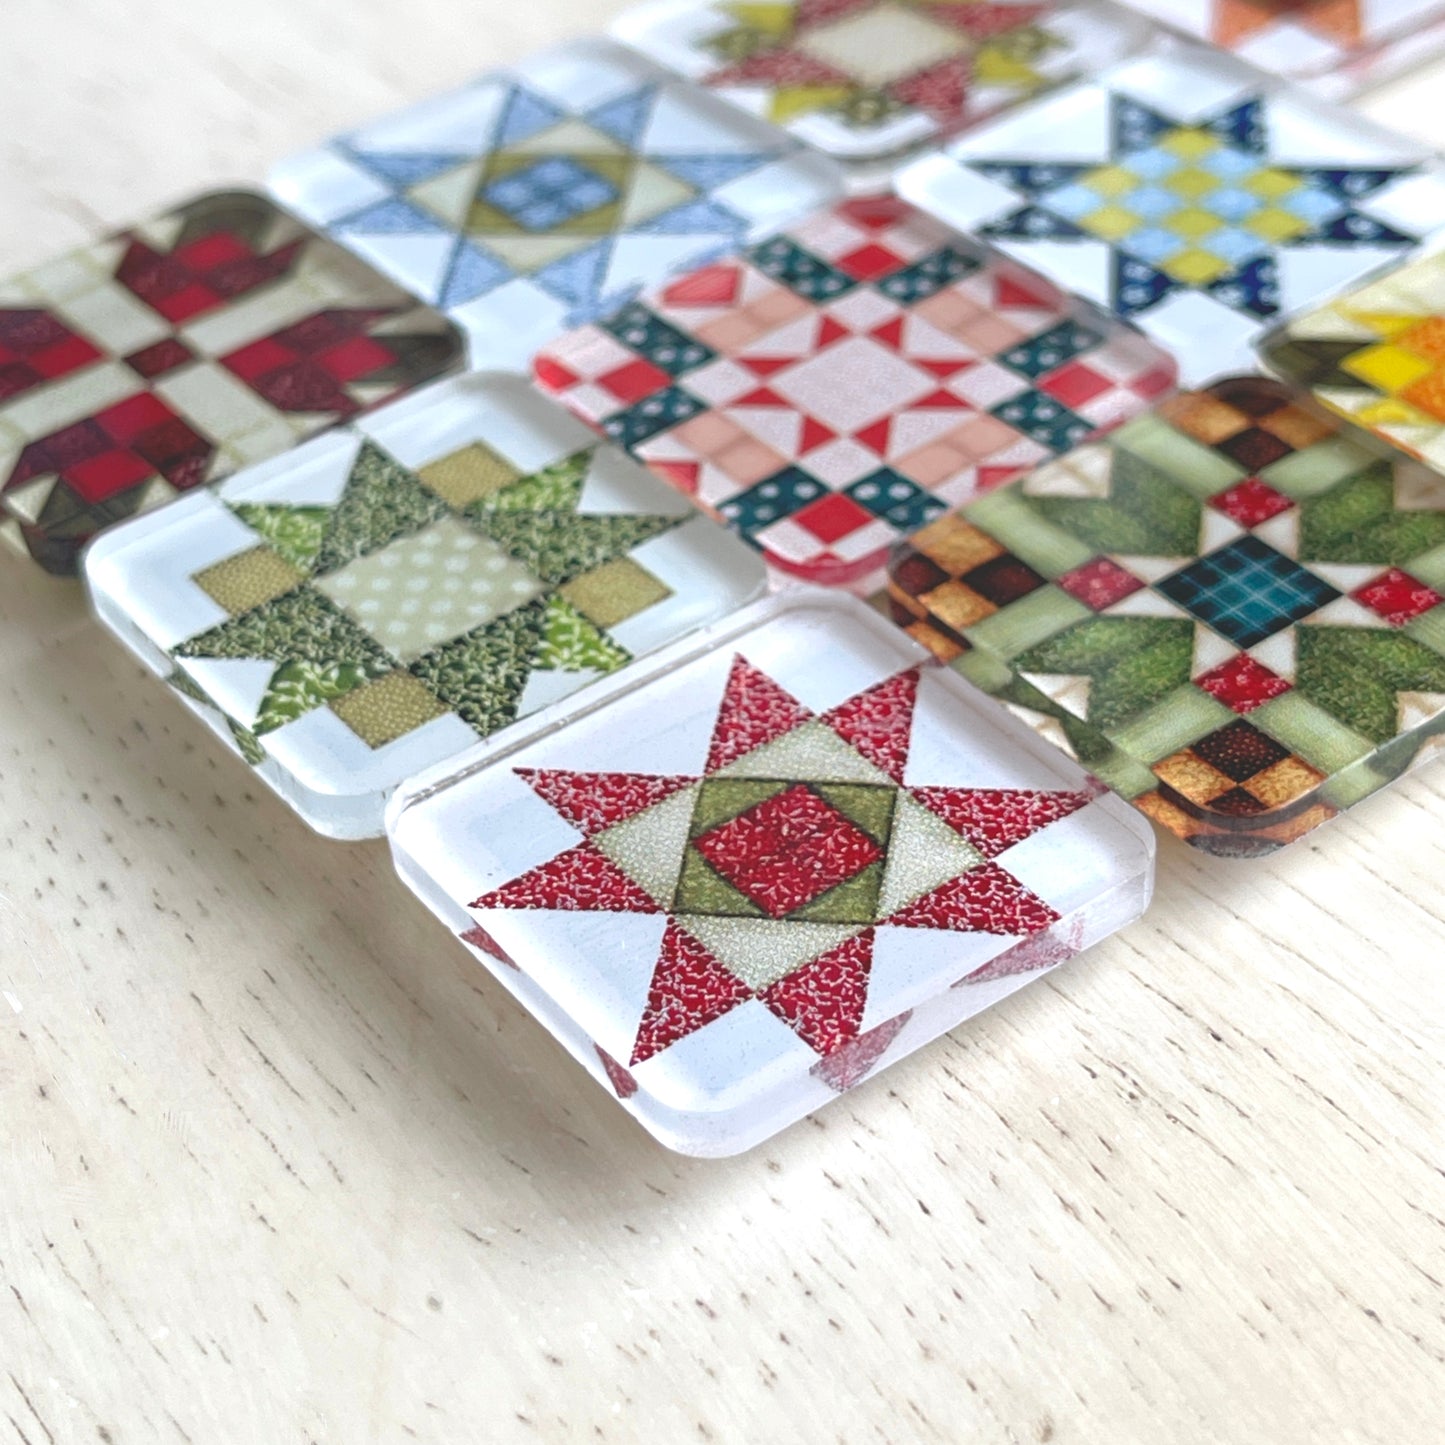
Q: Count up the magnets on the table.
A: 10